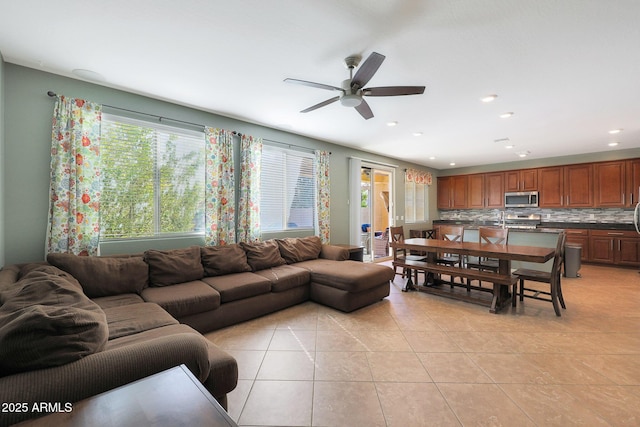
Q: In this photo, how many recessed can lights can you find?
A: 10